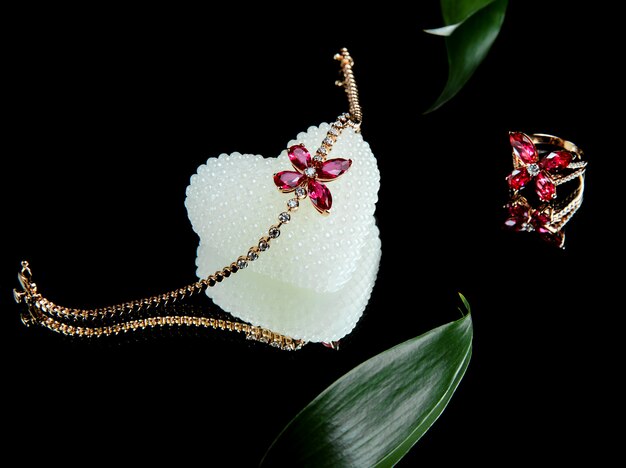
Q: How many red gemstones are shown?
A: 8